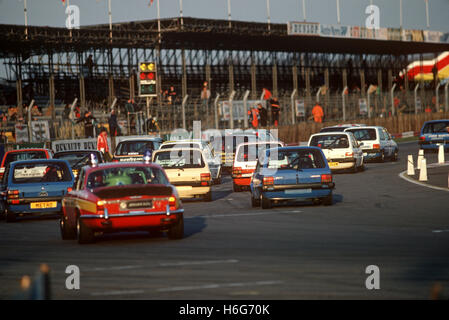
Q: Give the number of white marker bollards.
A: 4